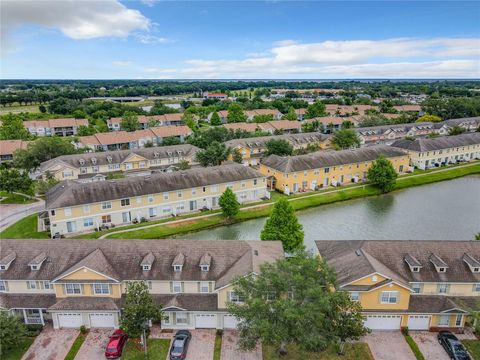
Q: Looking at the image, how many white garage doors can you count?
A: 6